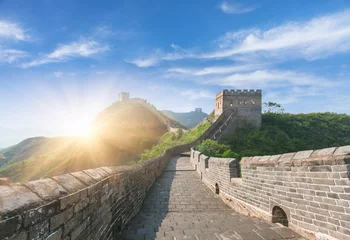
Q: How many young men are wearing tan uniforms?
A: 0